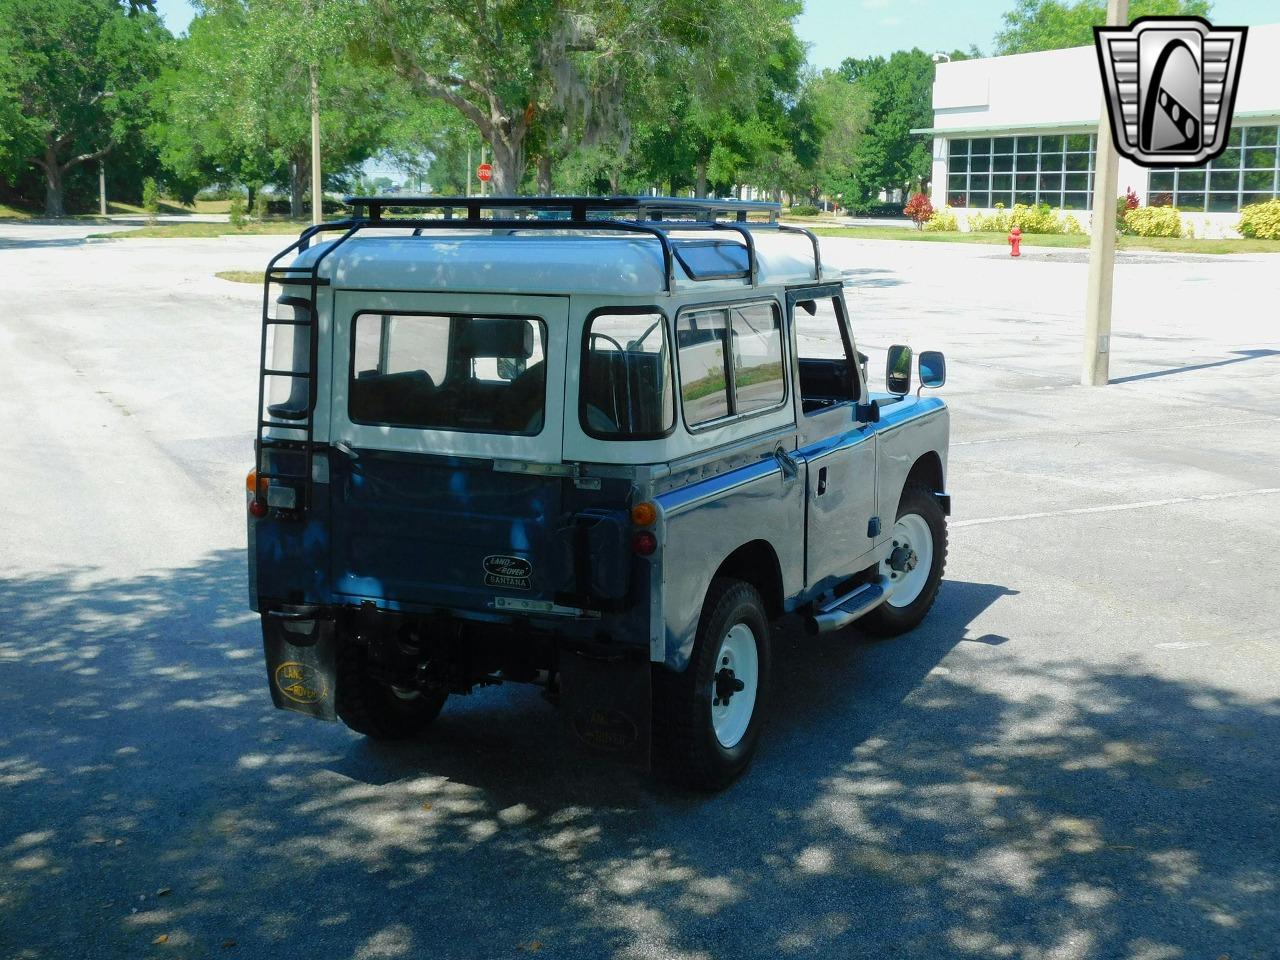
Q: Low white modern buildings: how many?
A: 1